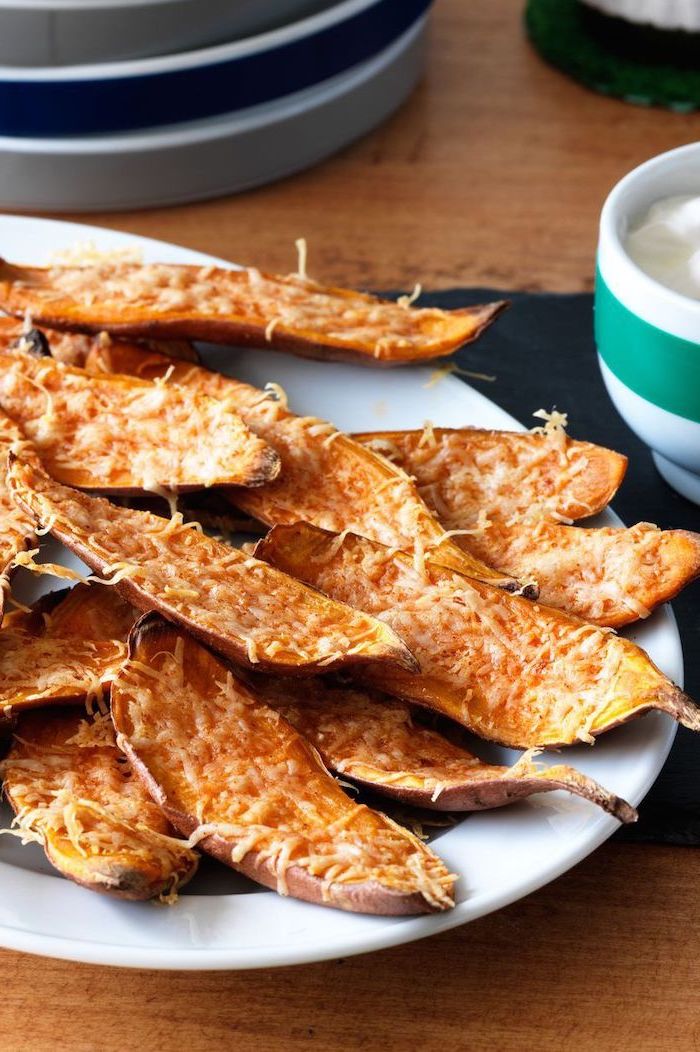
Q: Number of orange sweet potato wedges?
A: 13